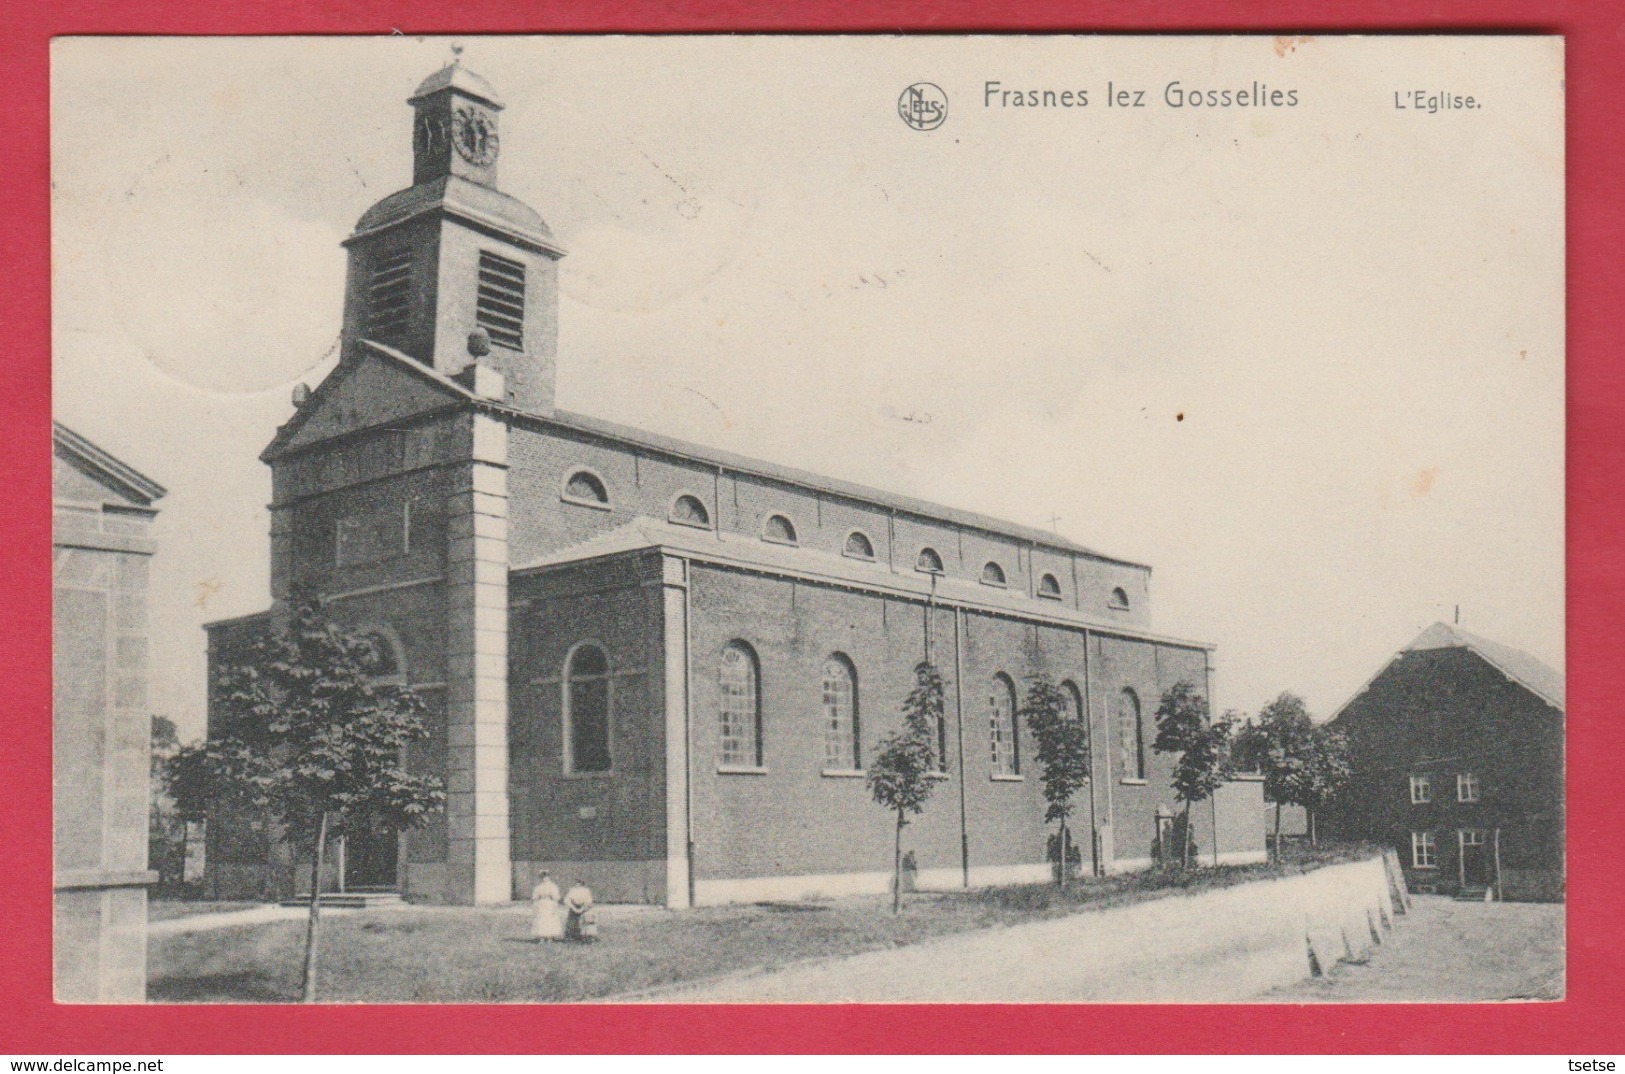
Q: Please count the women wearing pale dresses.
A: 1